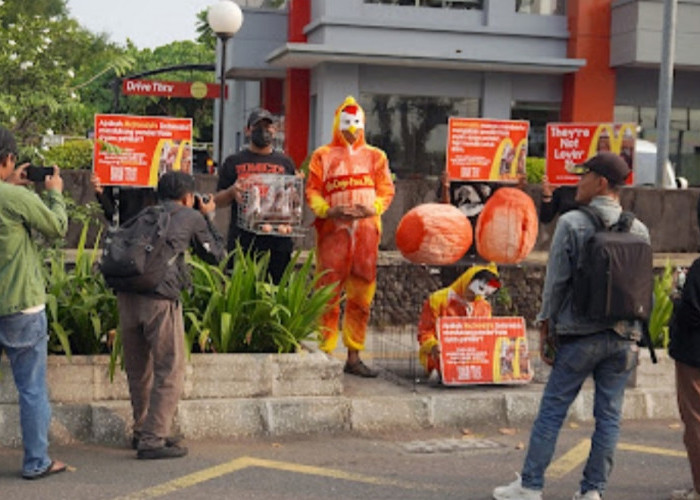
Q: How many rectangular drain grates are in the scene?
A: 1